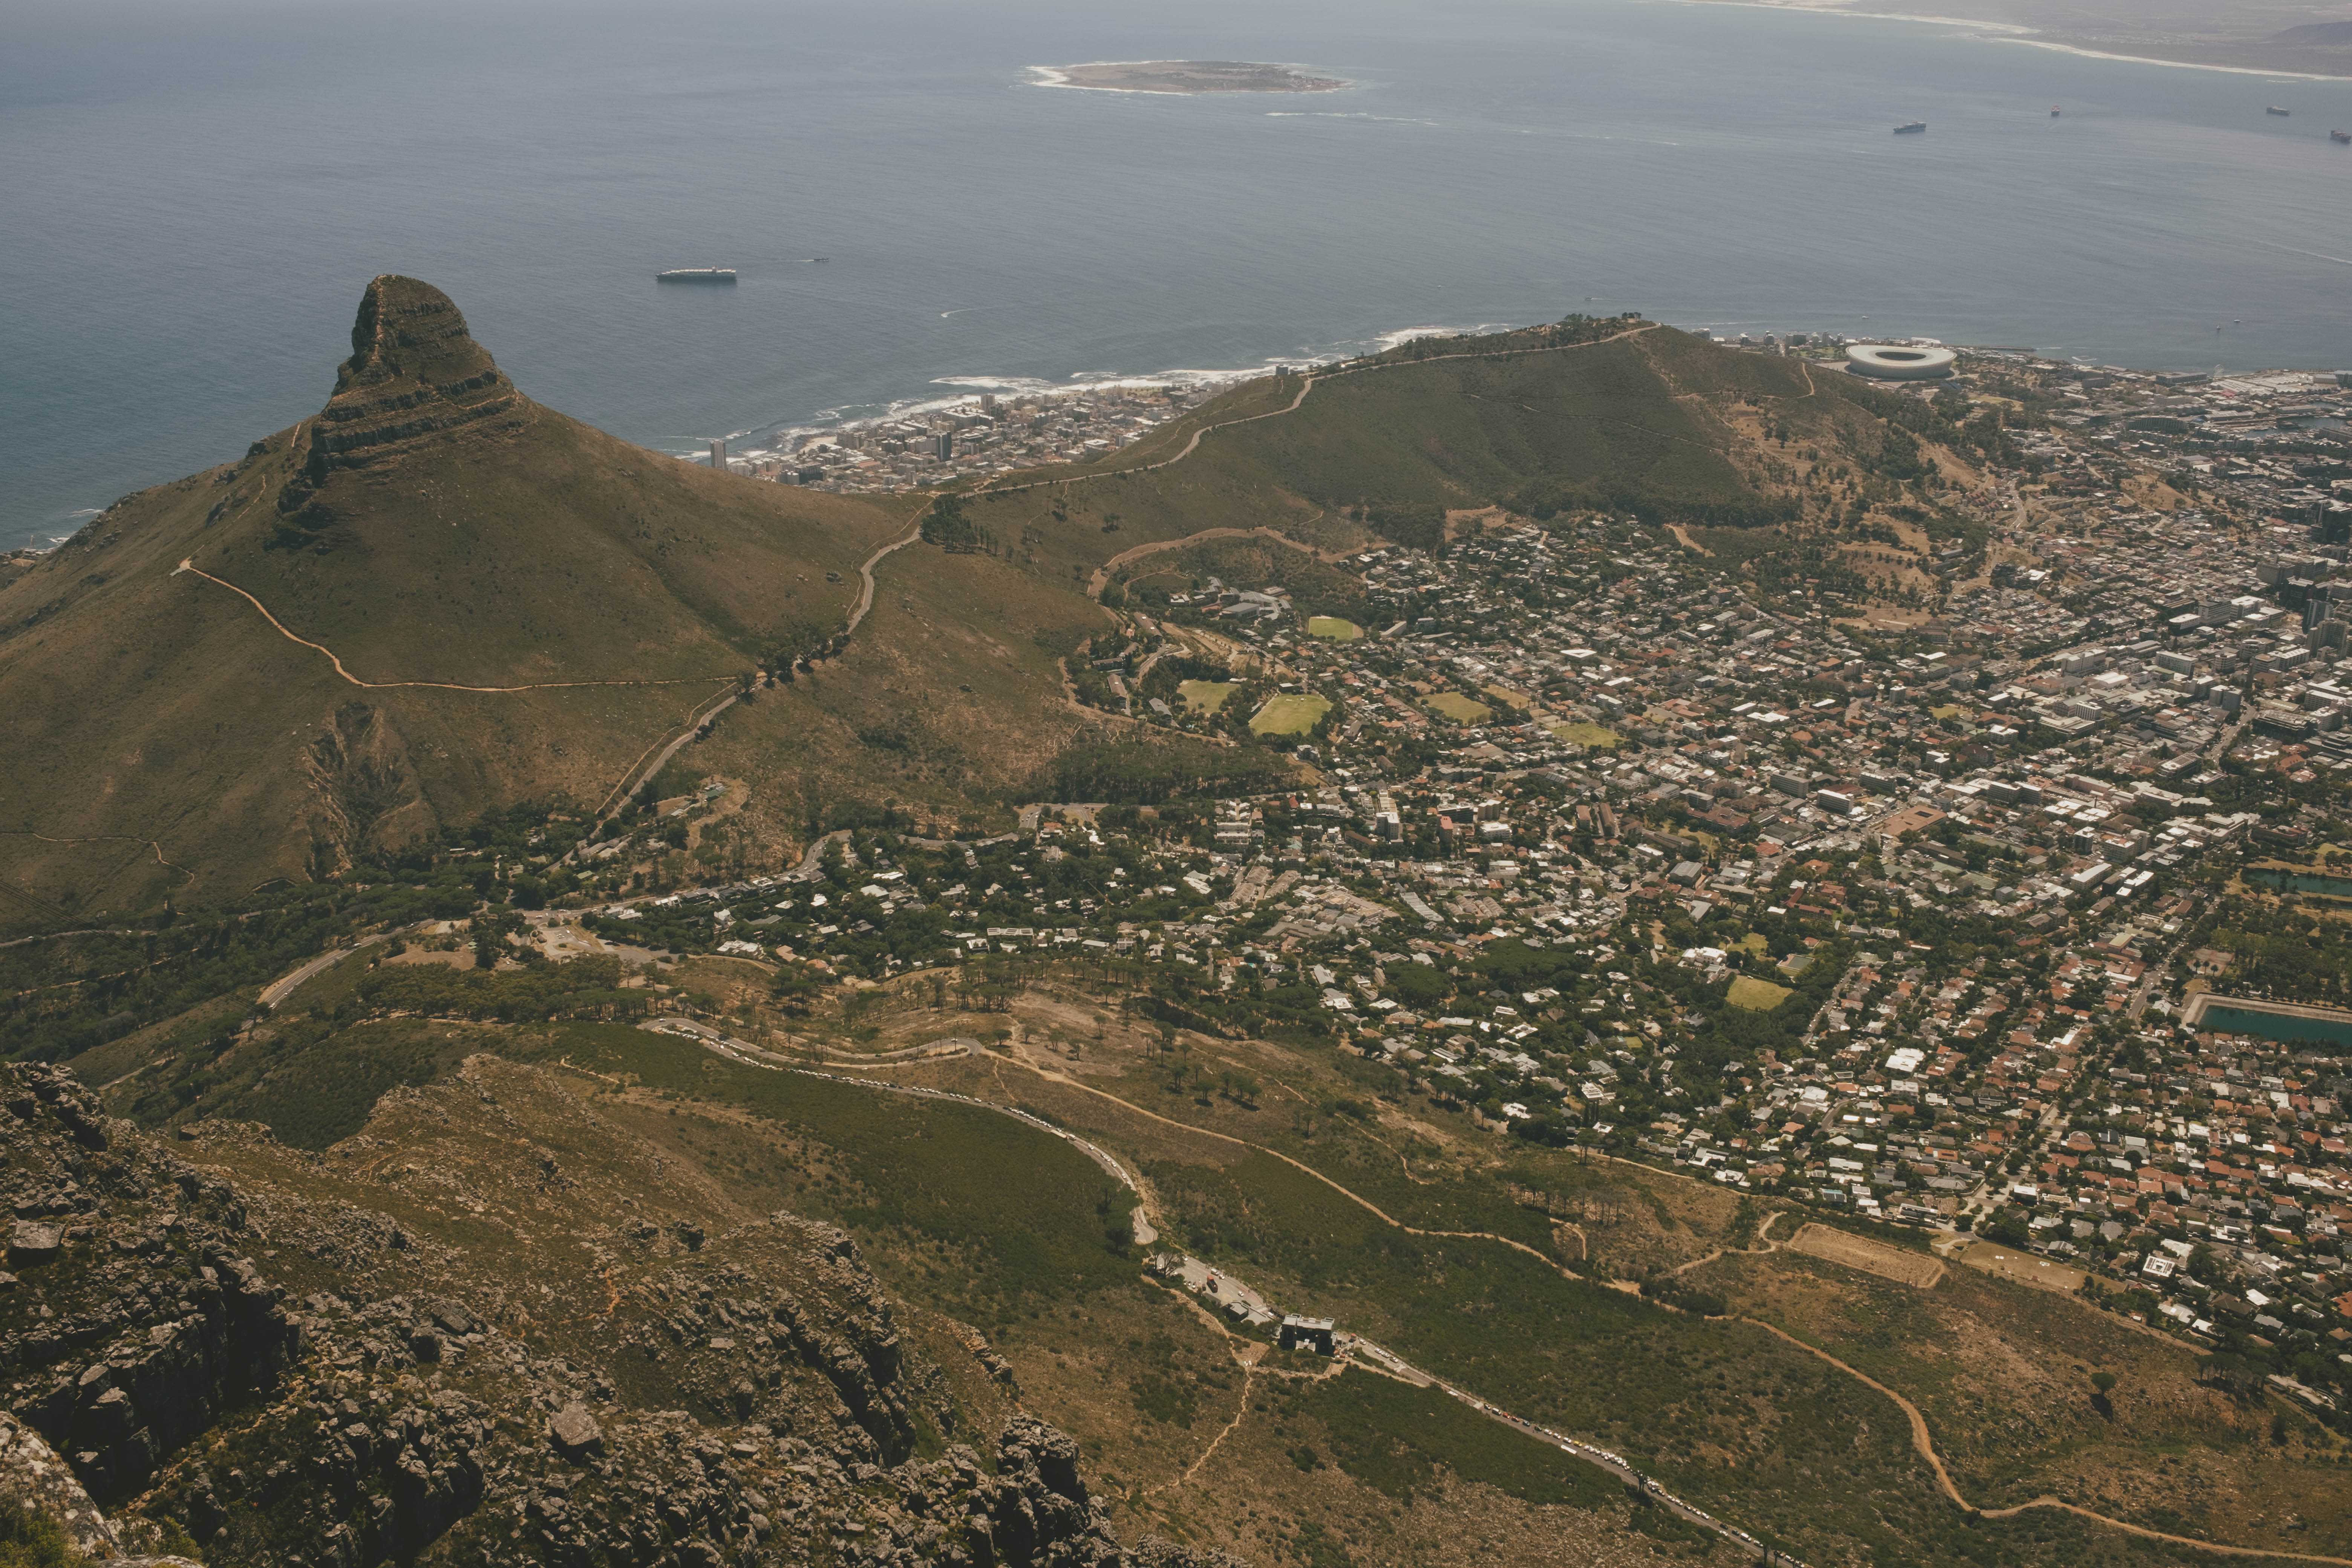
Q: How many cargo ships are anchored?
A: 5